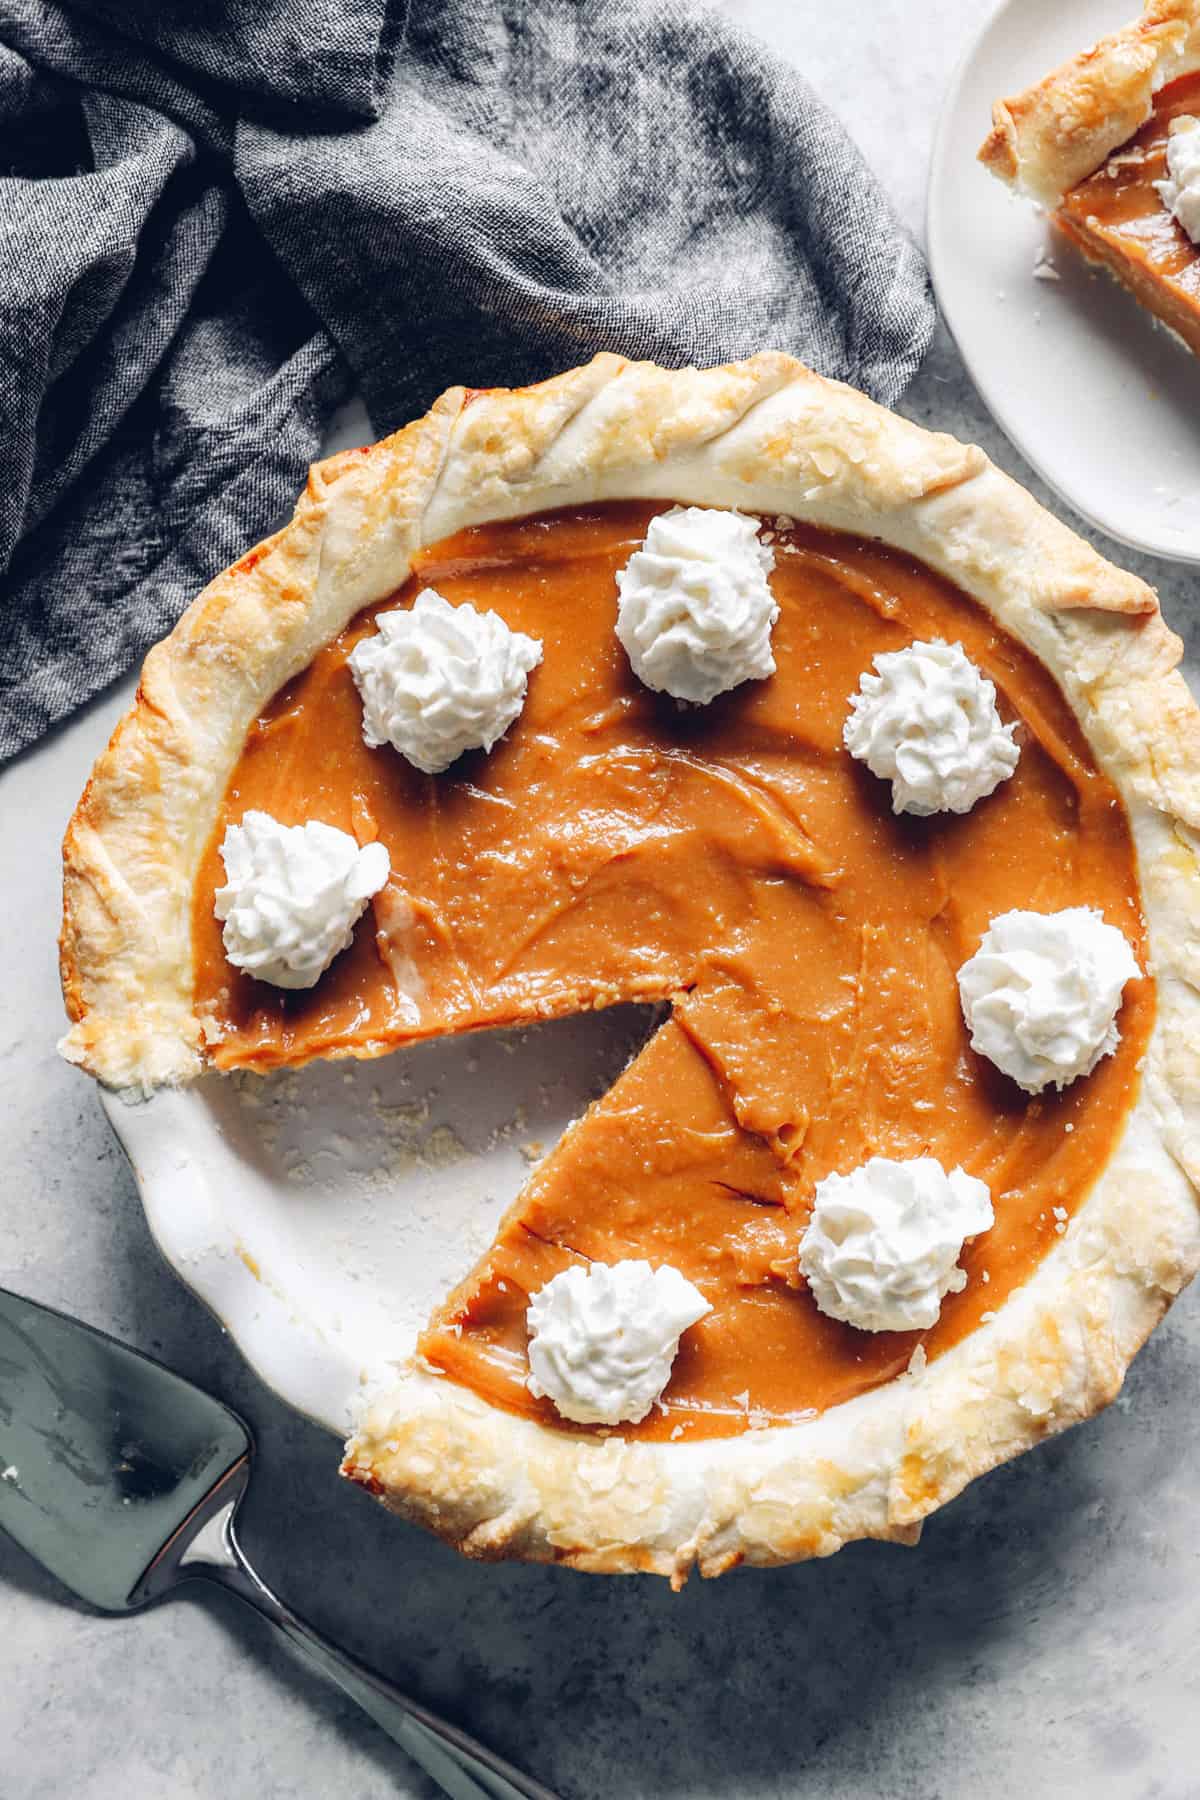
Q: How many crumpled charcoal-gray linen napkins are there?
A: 1